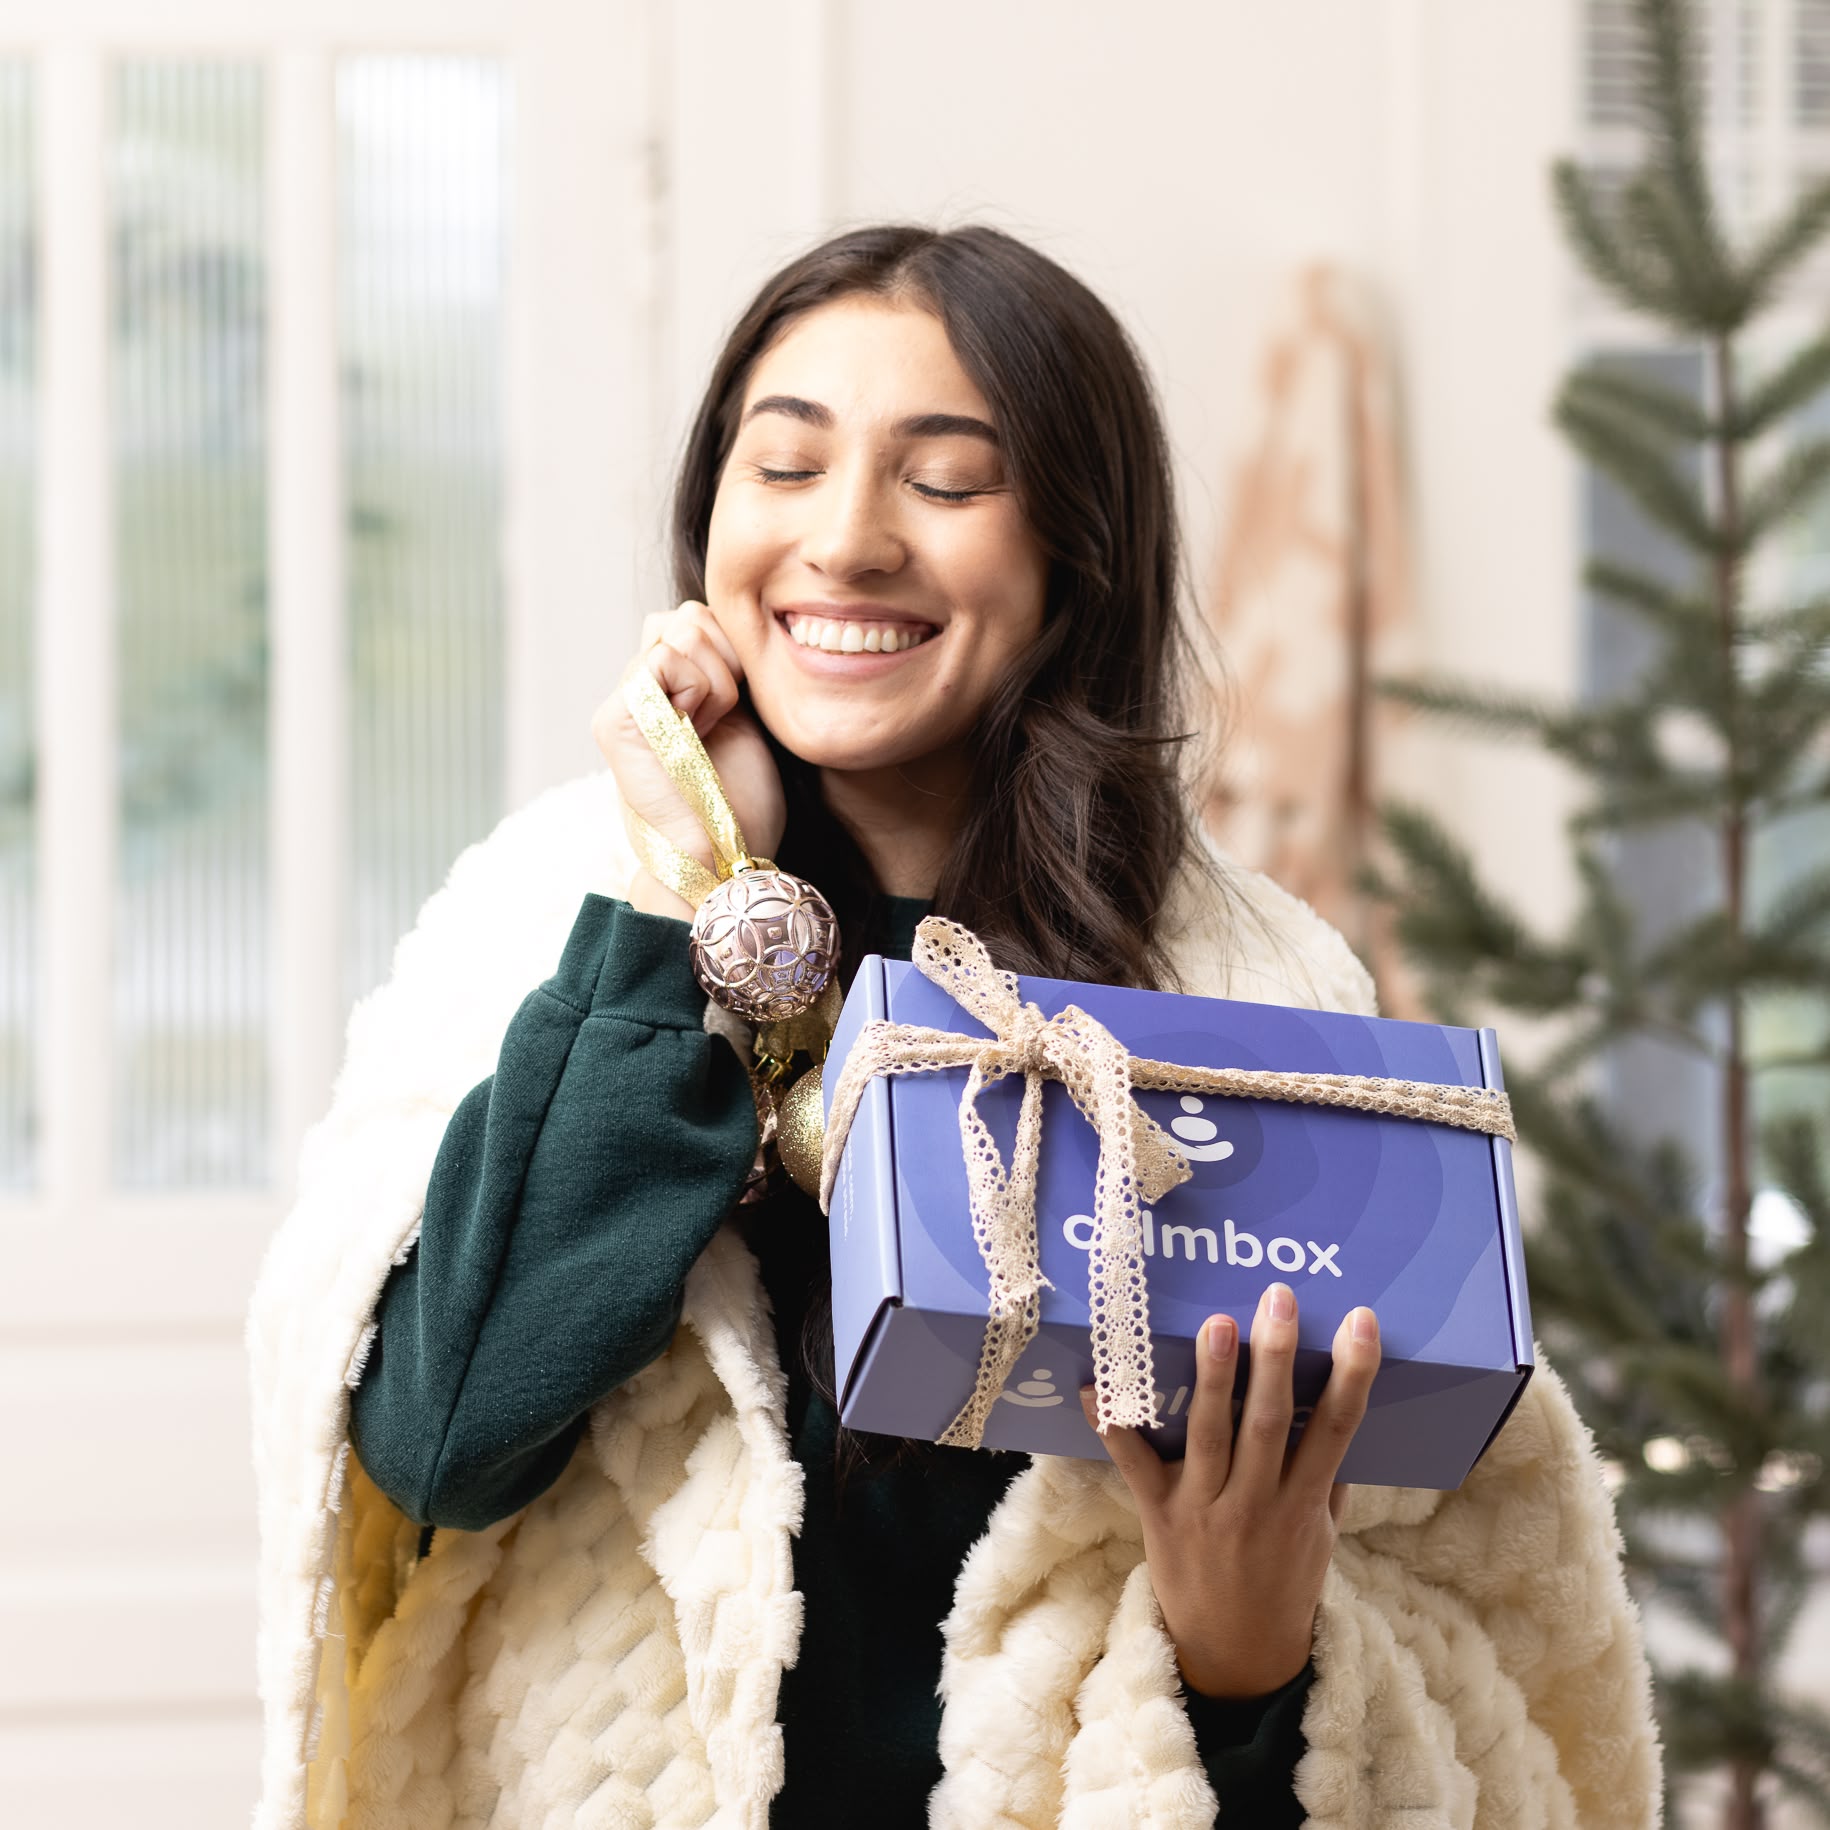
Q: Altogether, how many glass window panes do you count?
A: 3